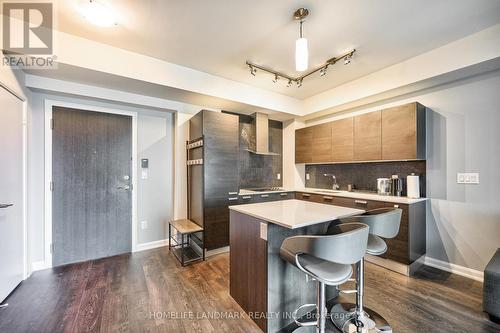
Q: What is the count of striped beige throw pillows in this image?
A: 0